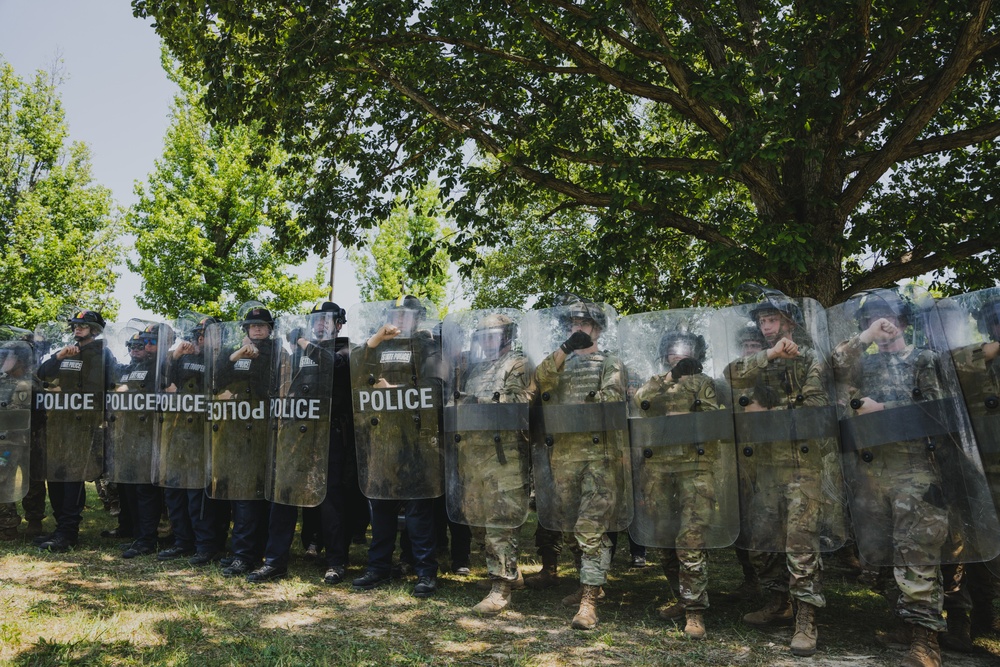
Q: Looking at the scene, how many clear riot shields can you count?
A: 13